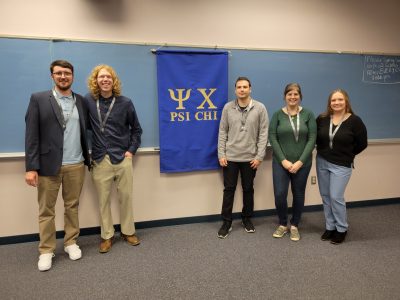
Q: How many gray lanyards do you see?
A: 5